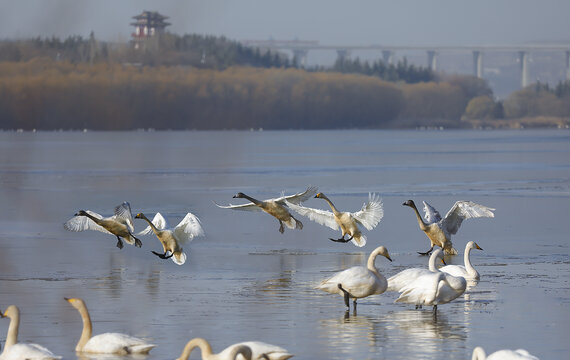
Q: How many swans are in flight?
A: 5